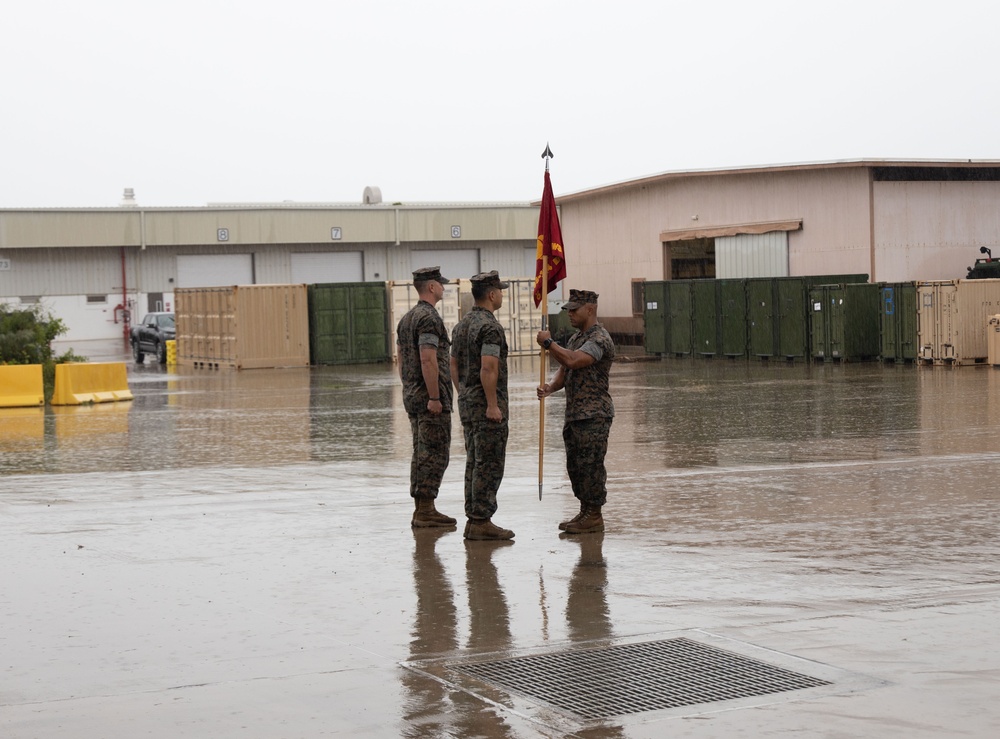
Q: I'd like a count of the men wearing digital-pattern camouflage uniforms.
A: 3